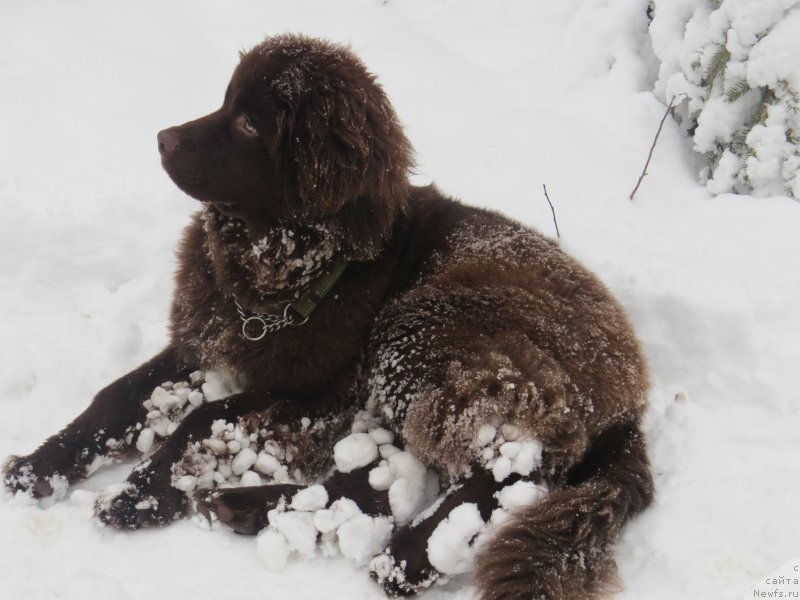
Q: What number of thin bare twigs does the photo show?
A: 2